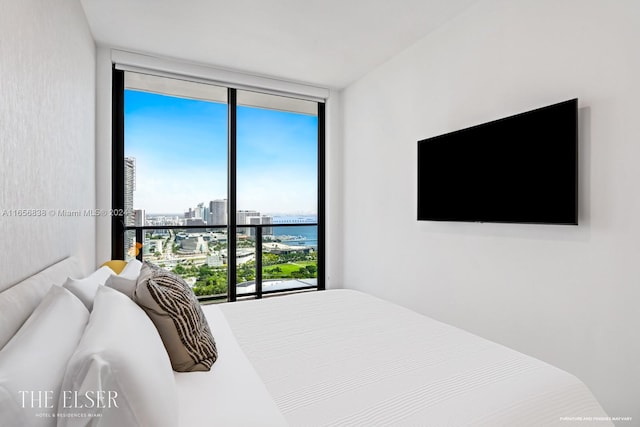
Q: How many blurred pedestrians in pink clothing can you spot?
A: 0